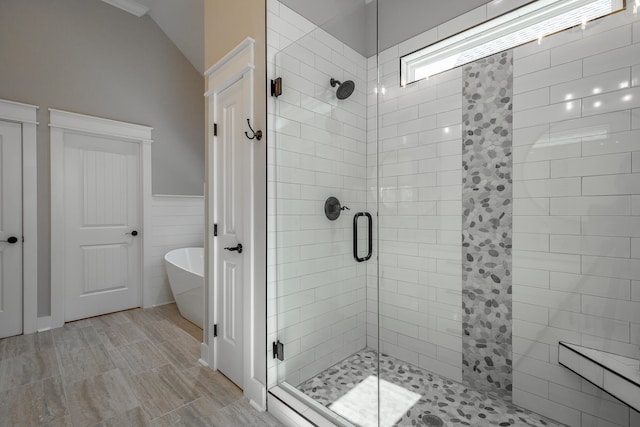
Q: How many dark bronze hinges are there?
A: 5